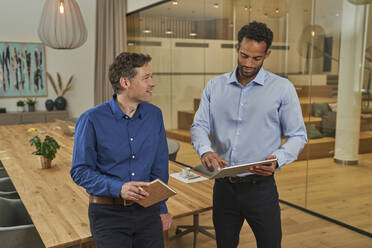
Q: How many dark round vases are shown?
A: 2